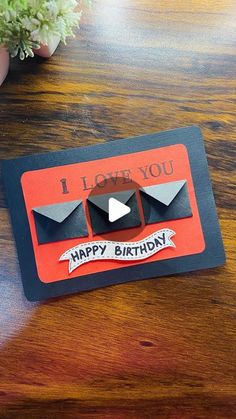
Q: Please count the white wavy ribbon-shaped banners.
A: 1